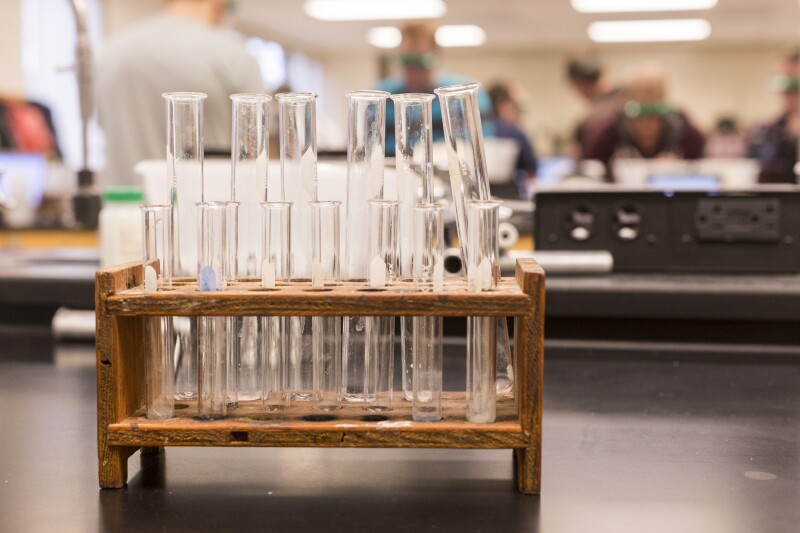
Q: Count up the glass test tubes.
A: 14